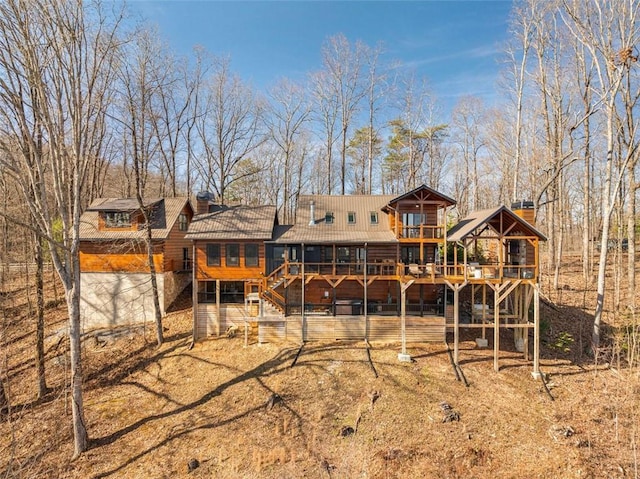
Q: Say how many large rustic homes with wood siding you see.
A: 1